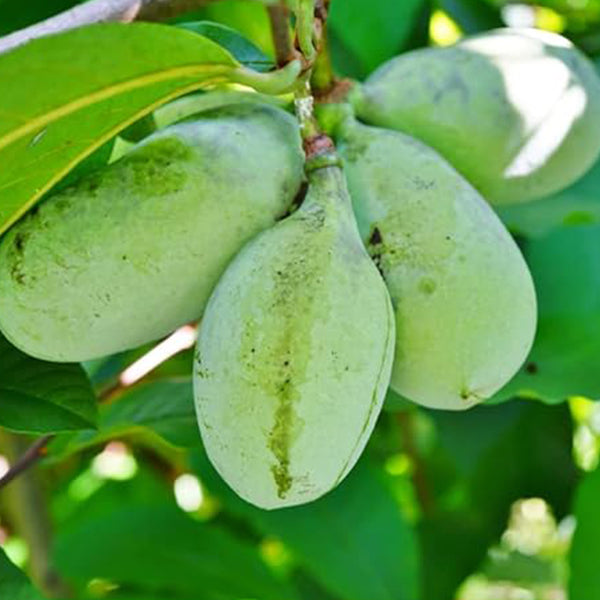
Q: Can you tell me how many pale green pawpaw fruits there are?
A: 4